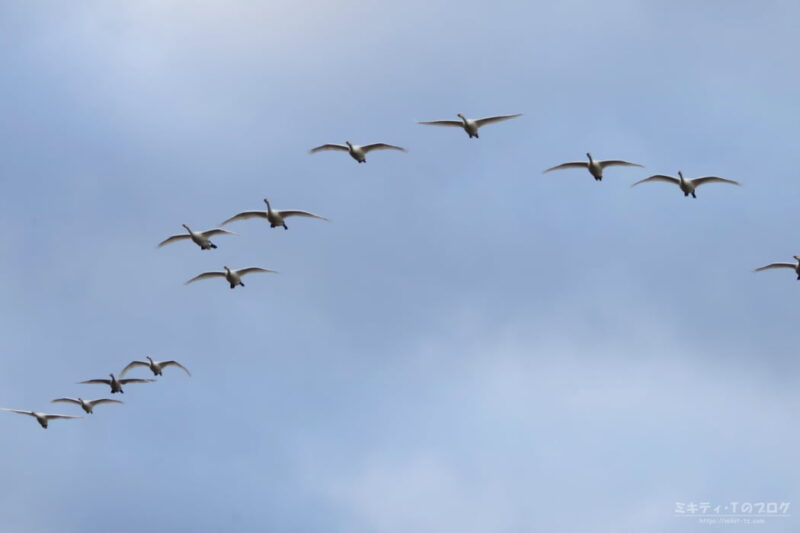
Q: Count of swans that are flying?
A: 12